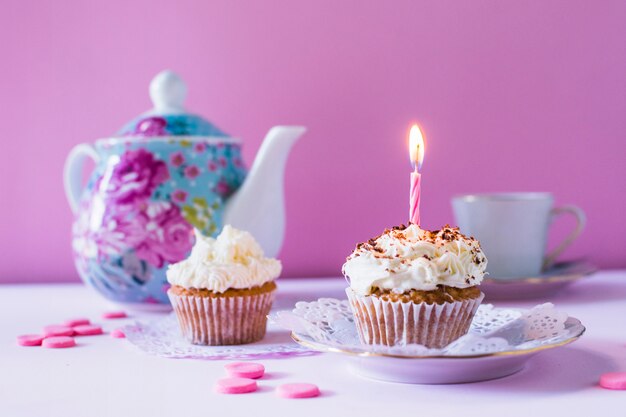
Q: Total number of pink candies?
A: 11